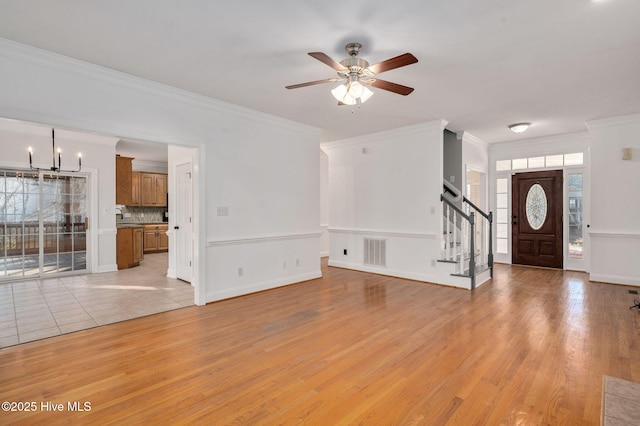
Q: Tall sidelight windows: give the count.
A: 2